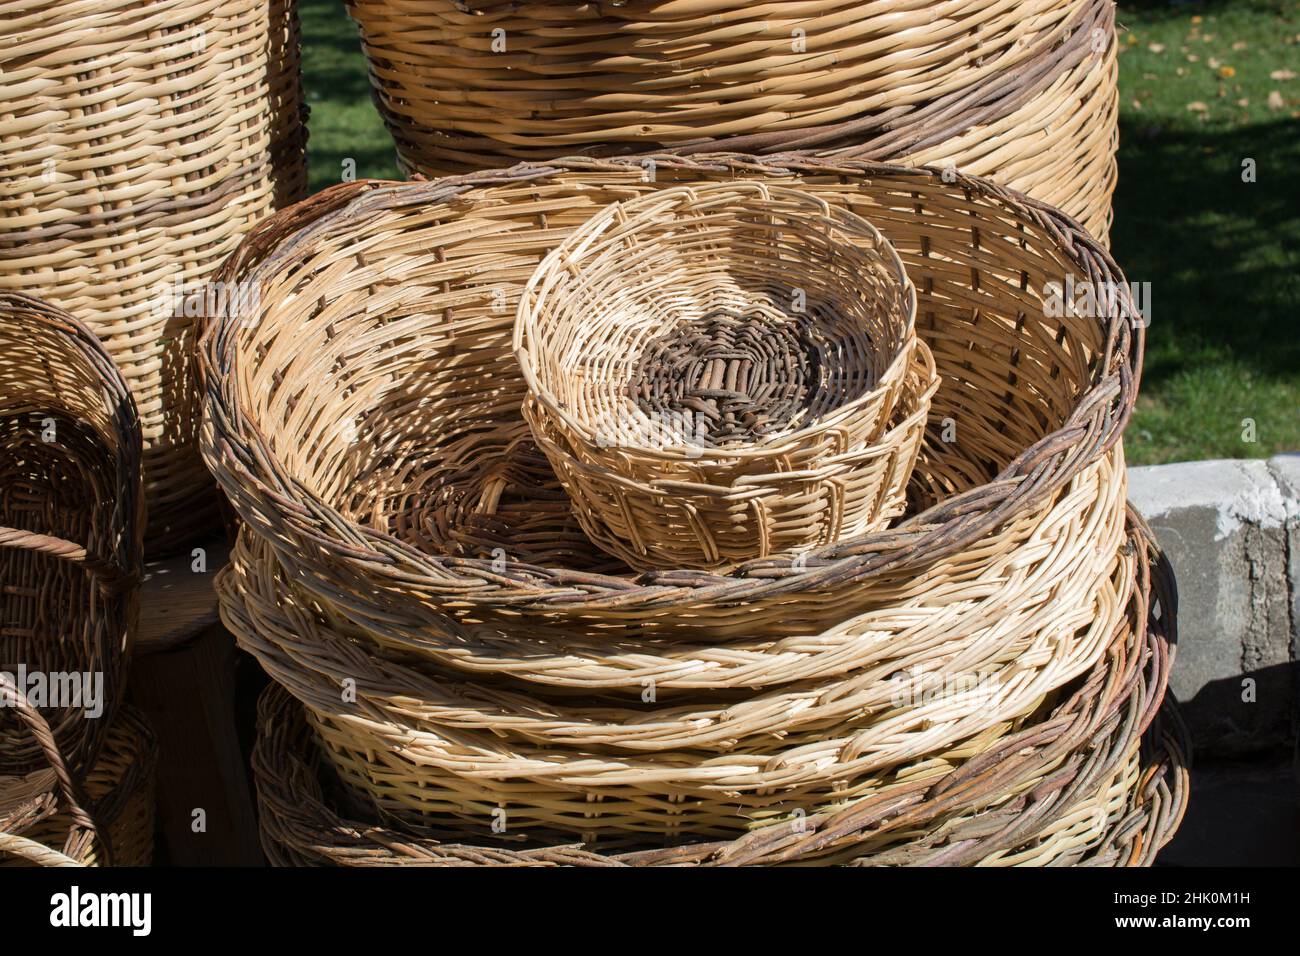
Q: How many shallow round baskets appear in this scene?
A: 2